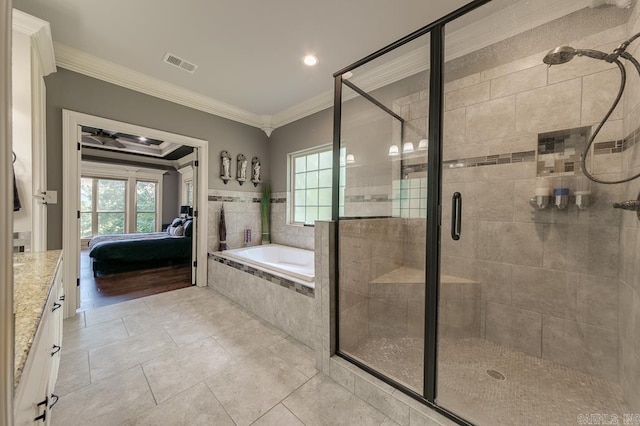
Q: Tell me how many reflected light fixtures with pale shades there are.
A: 4